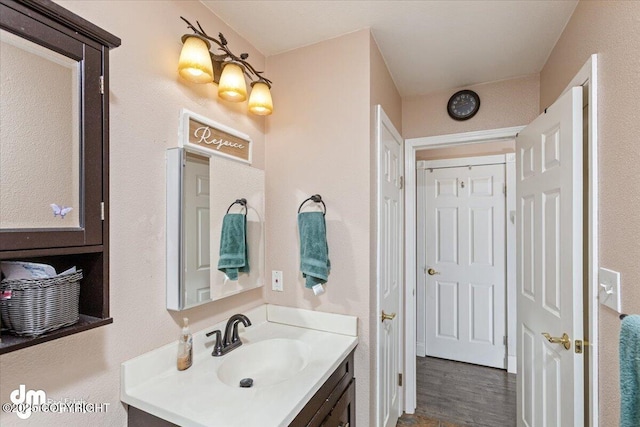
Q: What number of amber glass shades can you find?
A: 3